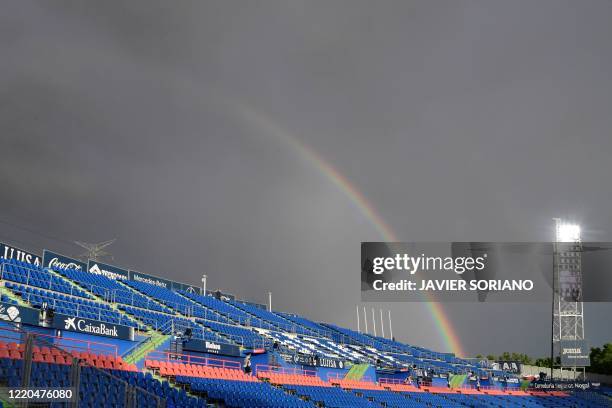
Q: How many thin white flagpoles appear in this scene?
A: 5